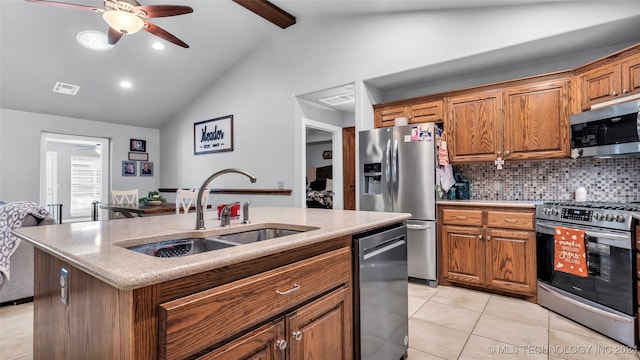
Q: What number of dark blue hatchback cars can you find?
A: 0